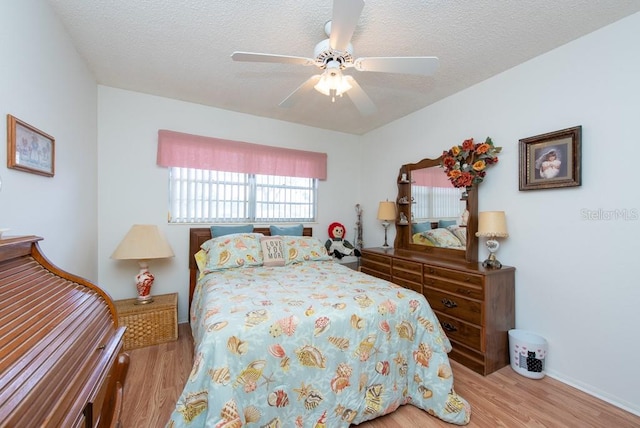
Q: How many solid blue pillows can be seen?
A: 2